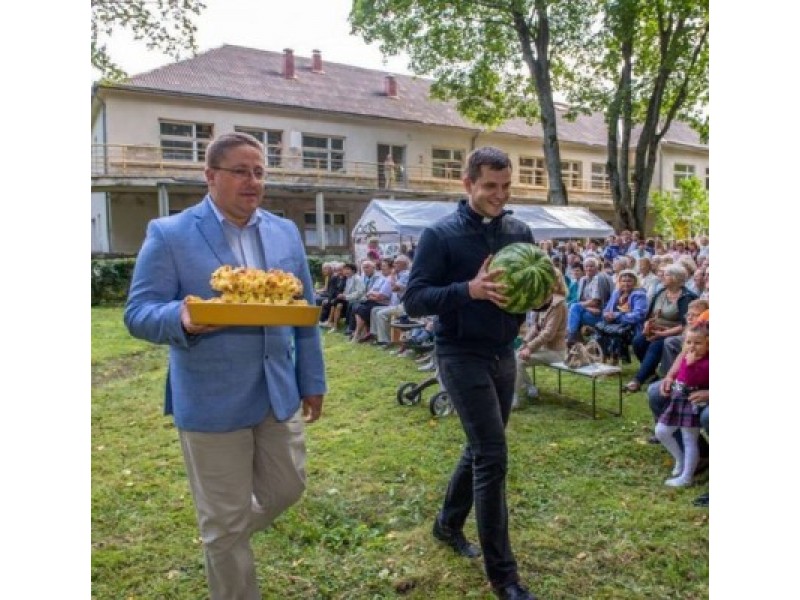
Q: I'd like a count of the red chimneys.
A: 3